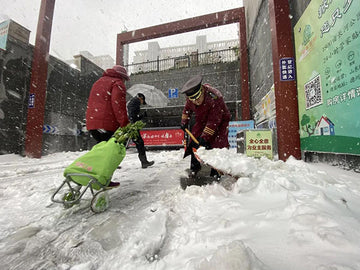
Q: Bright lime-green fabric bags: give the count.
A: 1